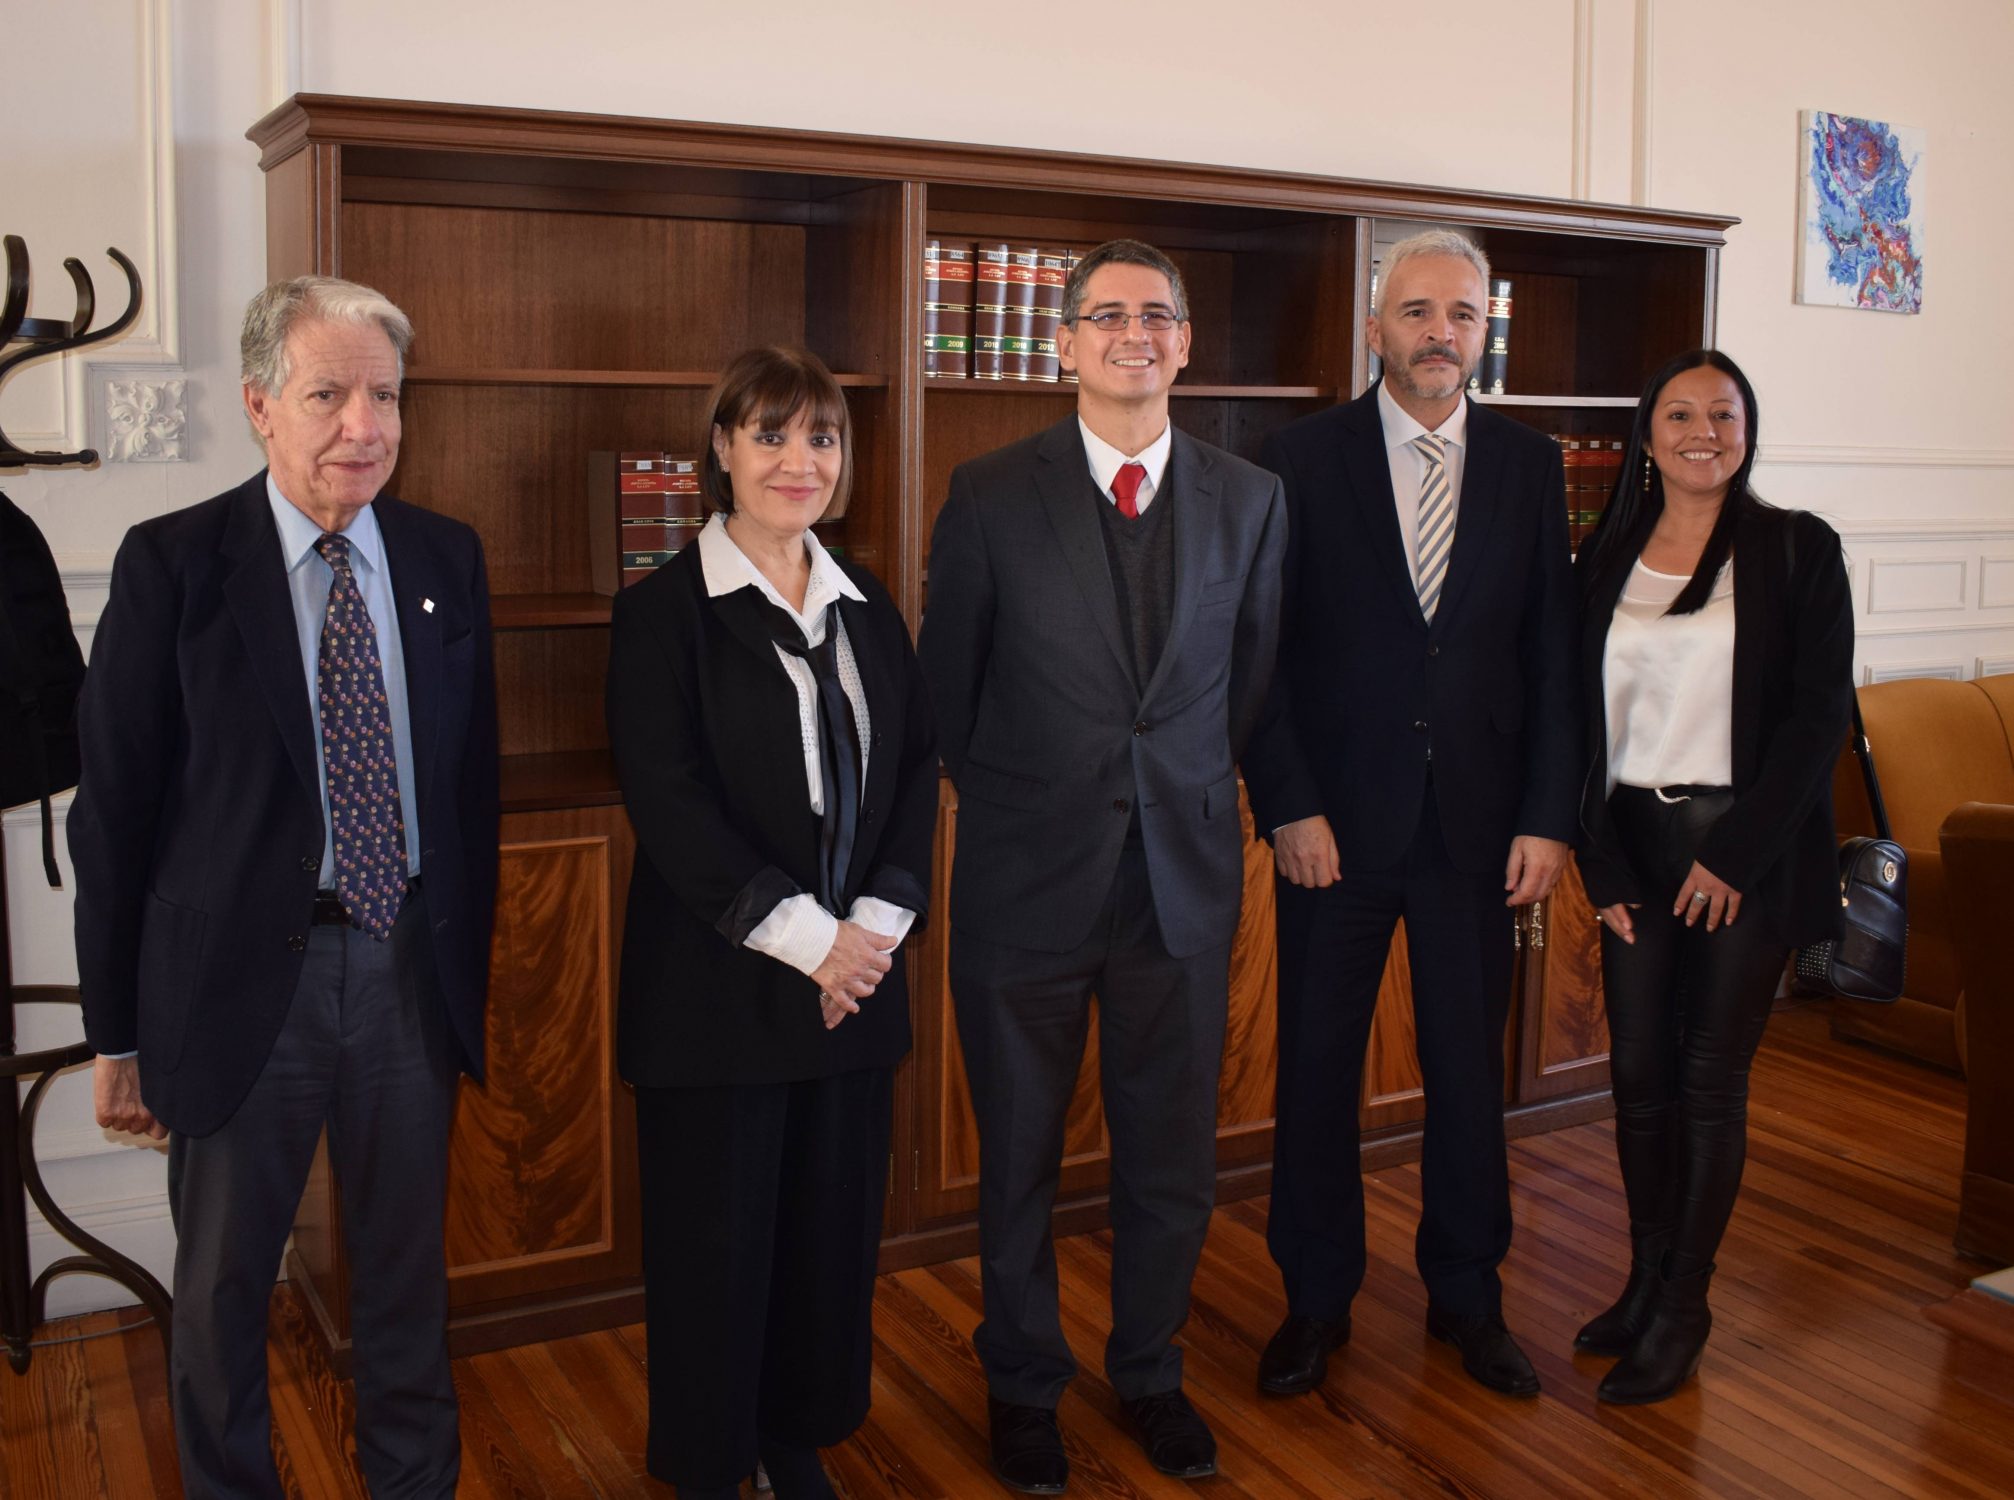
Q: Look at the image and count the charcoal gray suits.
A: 1